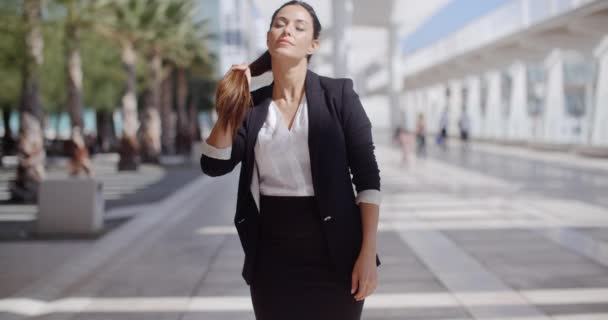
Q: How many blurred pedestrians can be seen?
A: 4